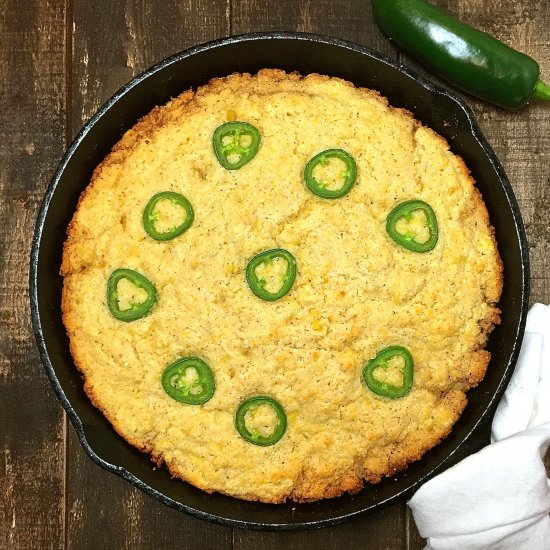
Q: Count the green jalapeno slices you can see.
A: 9